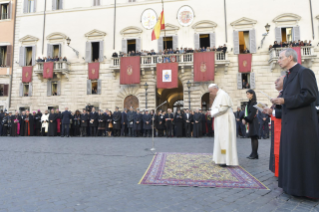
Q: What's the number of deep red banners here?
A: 8